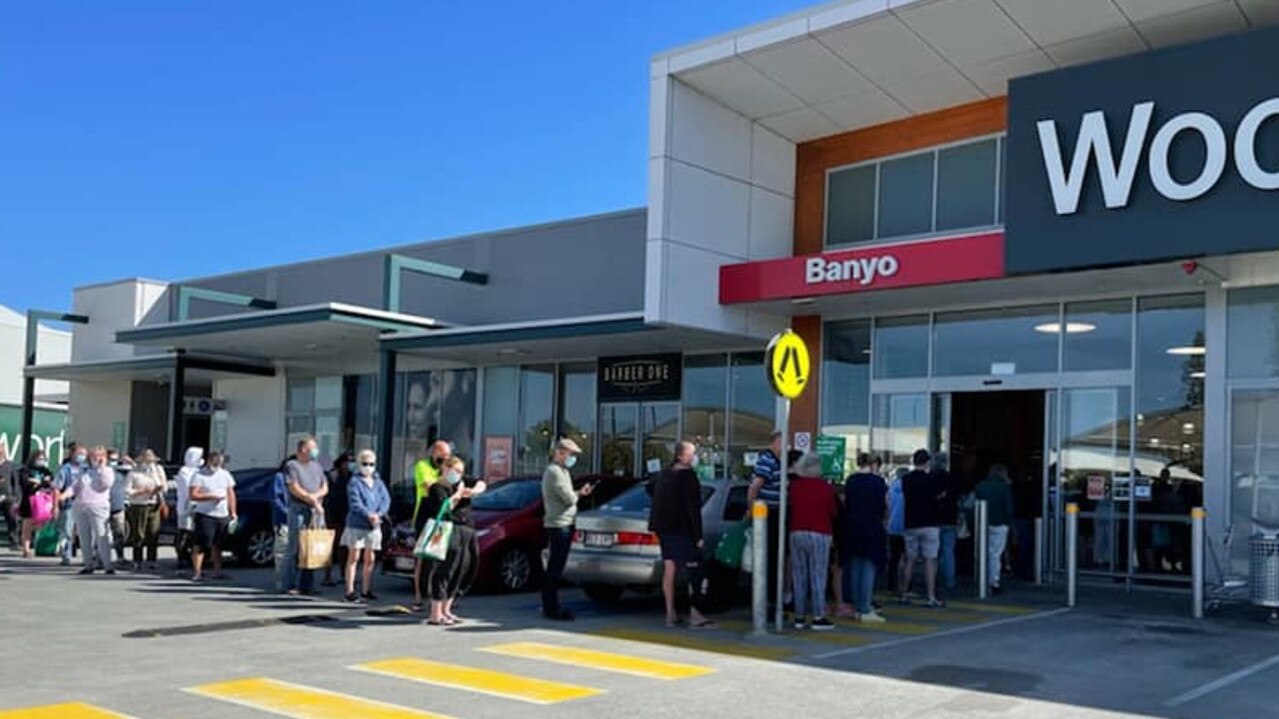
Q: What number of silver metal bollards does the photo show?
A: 5